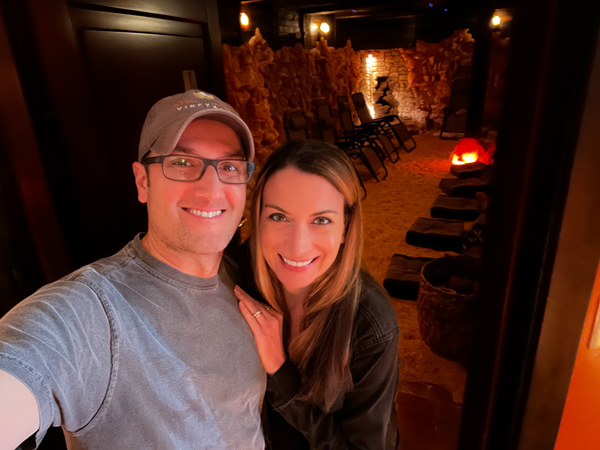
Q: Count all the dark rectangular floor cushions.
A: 5